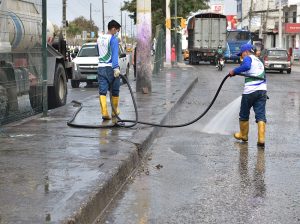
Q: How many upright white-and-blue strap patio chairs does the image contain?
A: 0